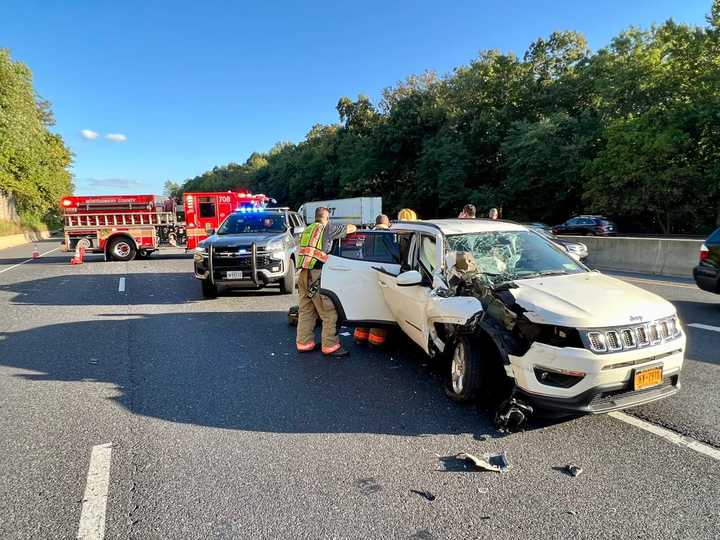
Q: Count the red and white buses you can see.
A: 0